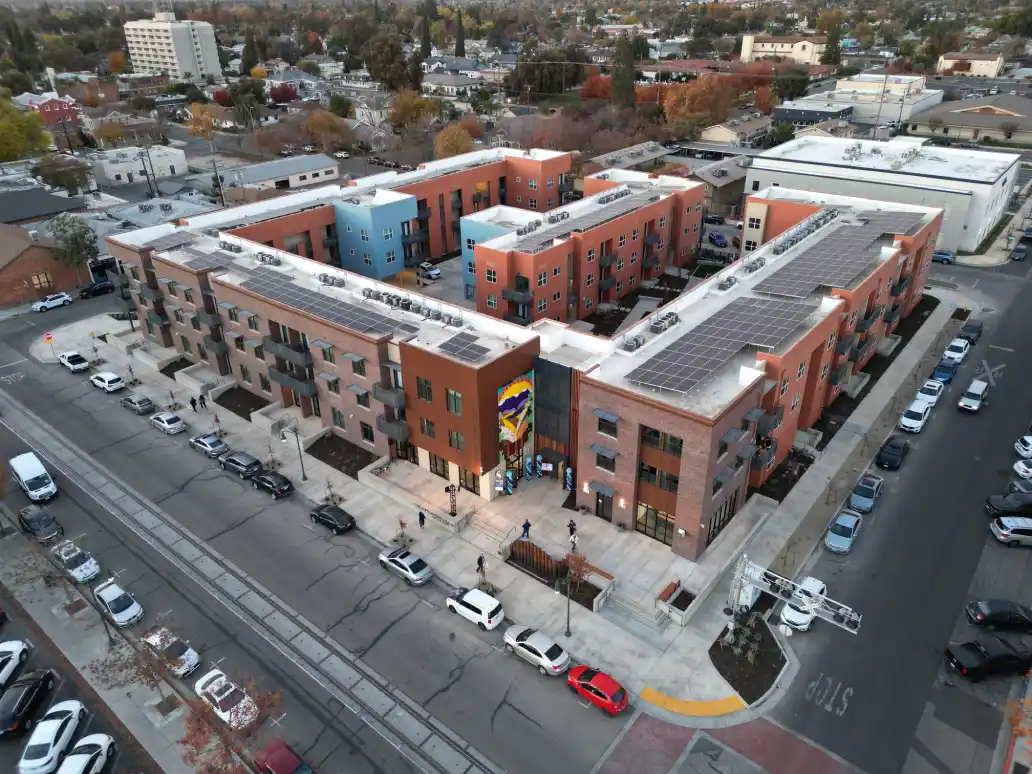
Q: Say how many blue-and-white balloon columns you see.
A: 4